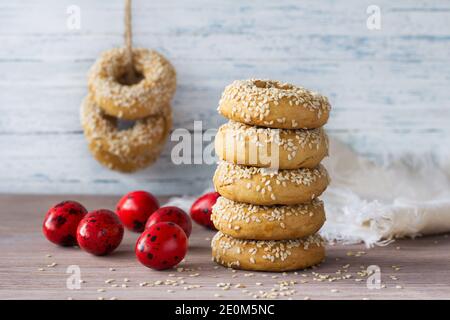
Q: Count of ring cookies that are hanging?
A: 2